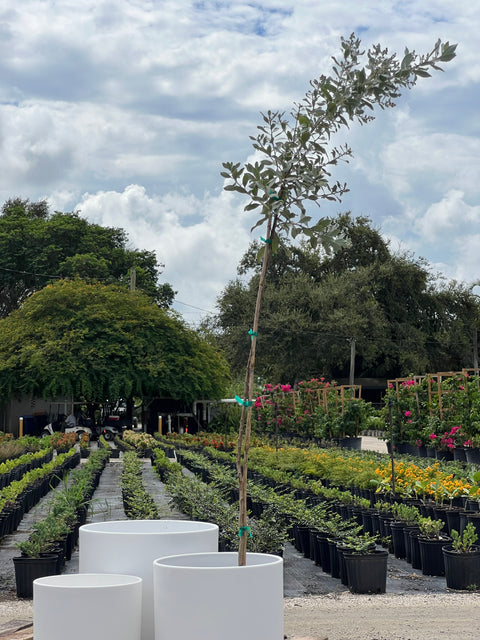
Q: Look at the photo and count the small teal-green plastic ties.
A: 5